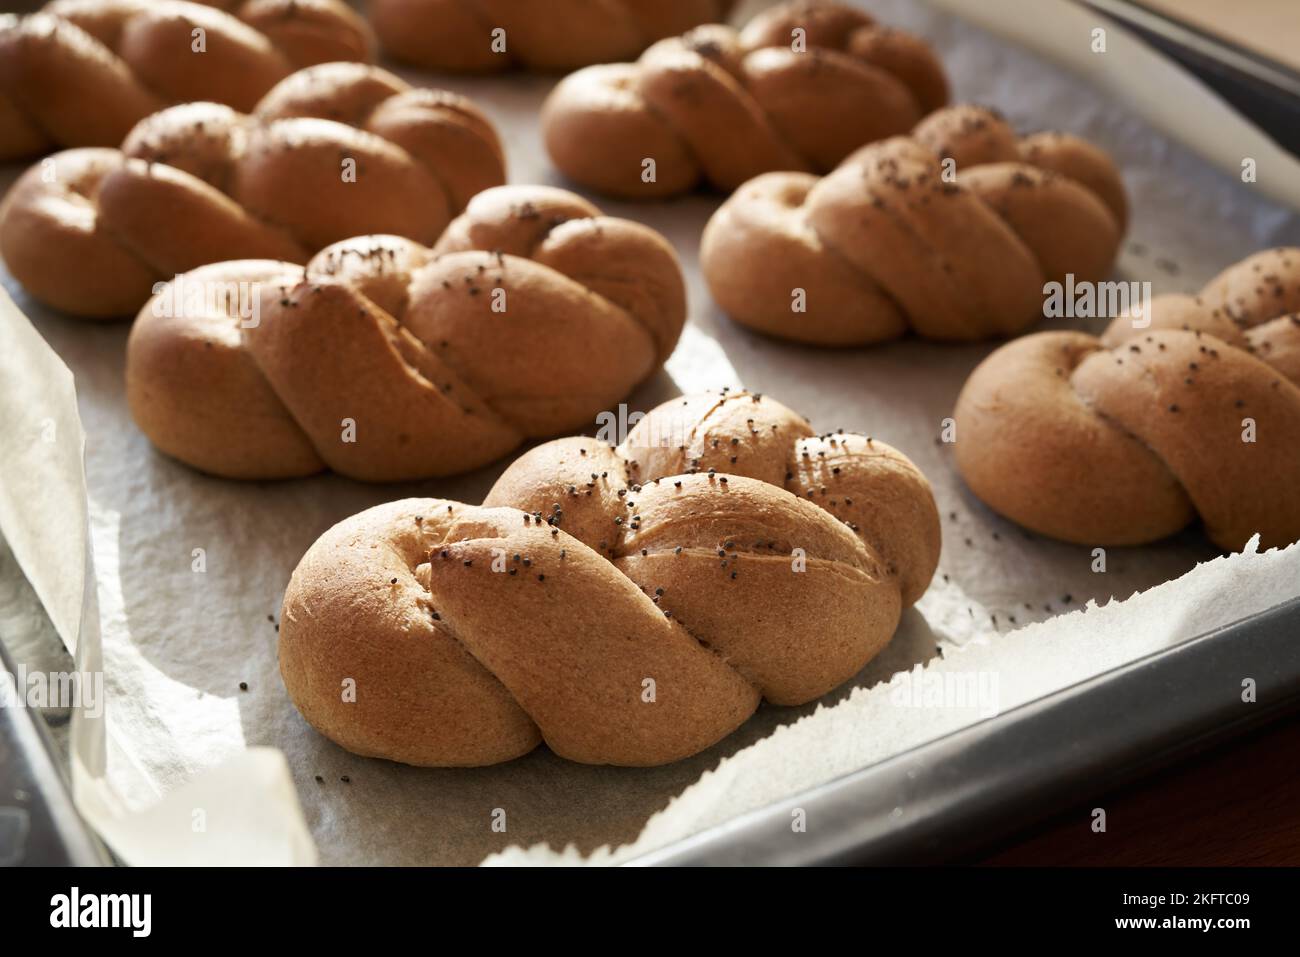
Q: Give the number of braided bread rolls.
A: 8